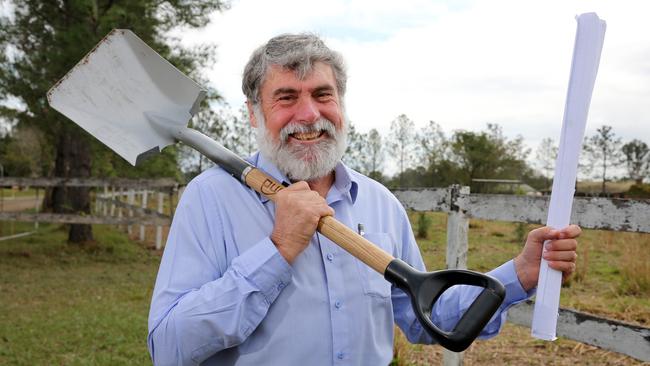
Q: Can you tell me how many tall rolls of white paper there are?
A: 1